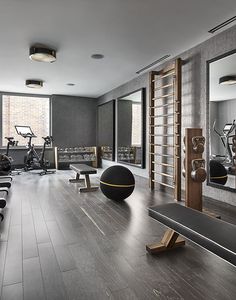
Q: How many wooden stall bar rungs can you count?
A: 12